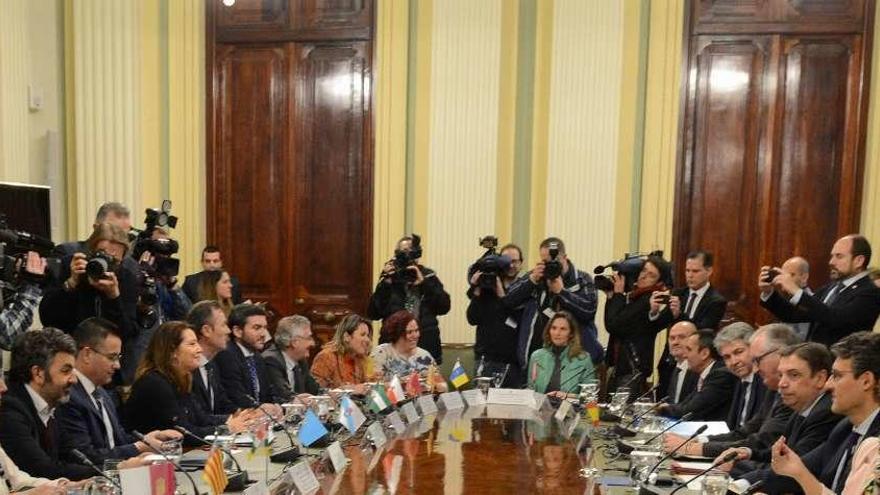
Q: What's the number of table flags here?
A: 11